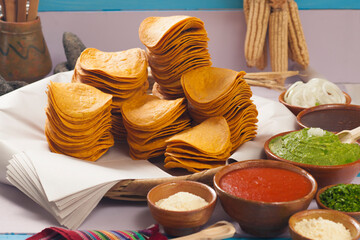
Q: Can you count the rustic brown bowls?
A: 7